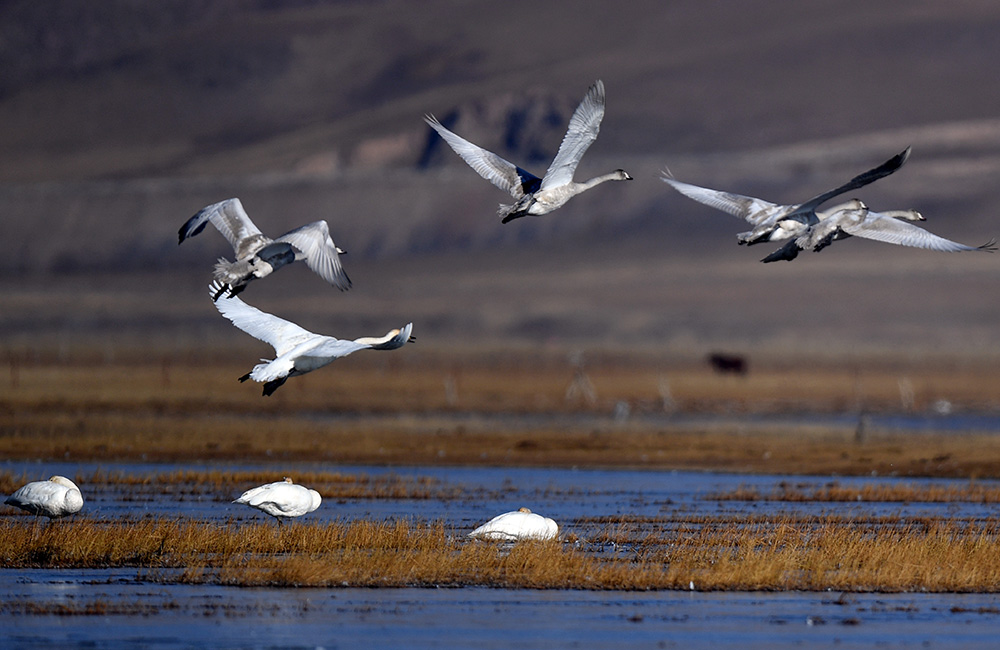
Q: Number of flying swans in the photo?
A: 5